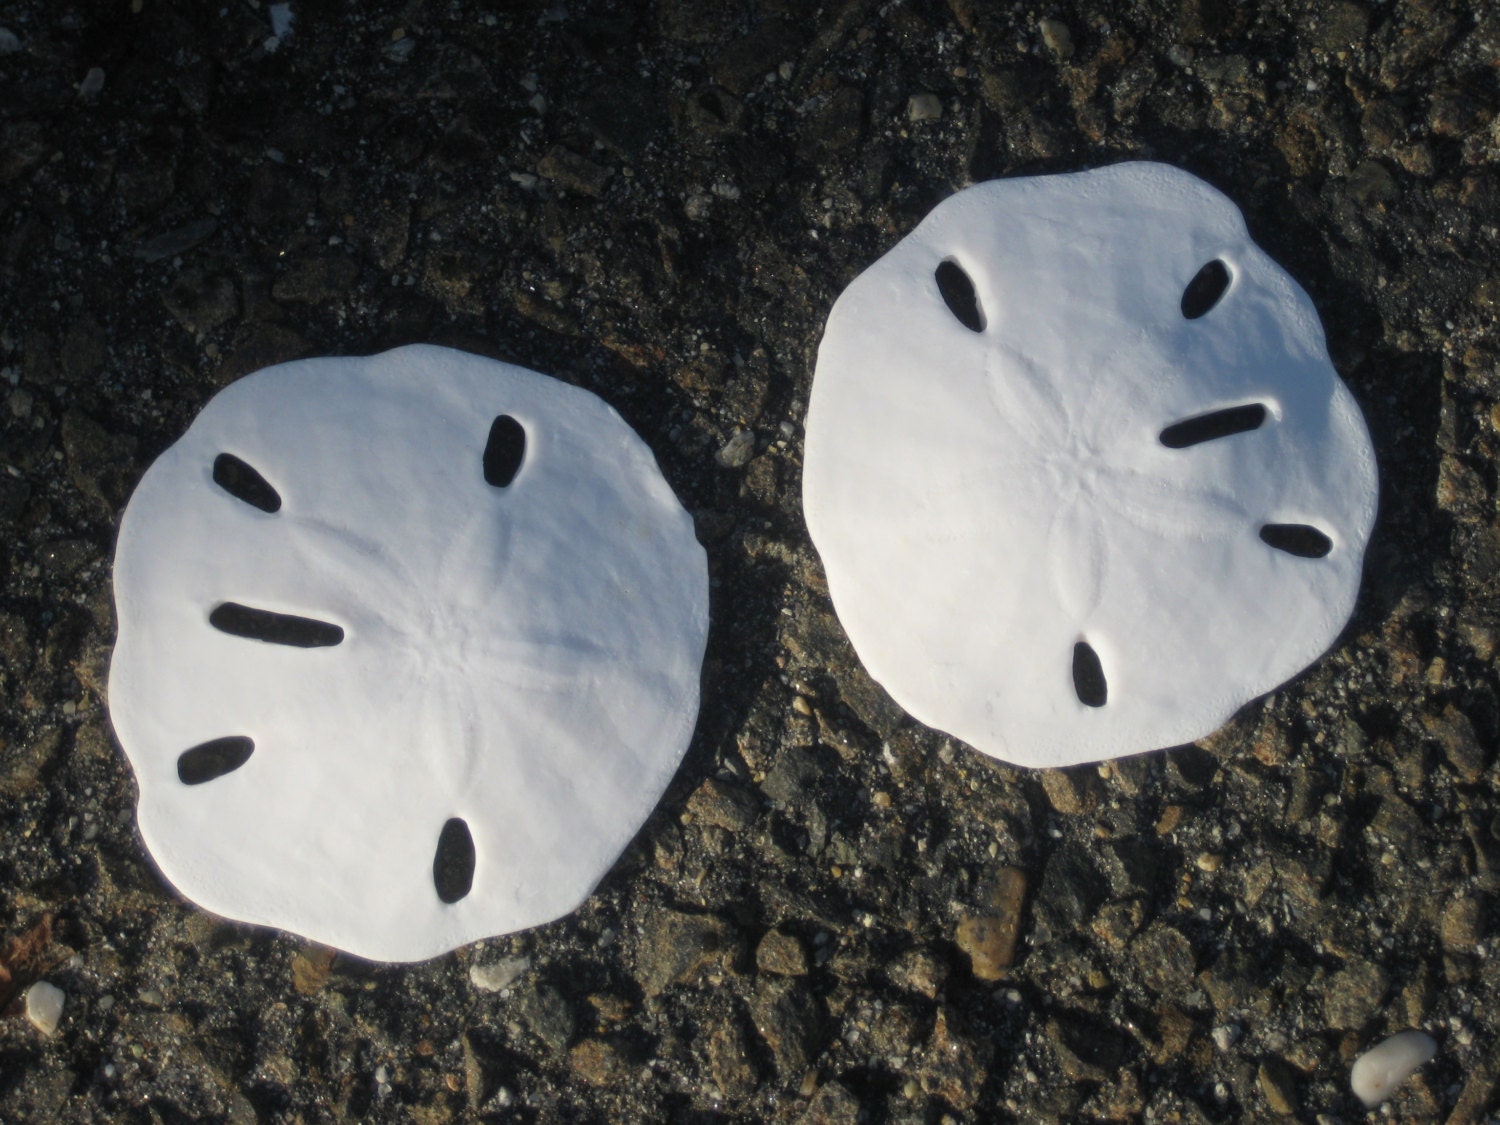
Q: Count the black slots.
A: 10